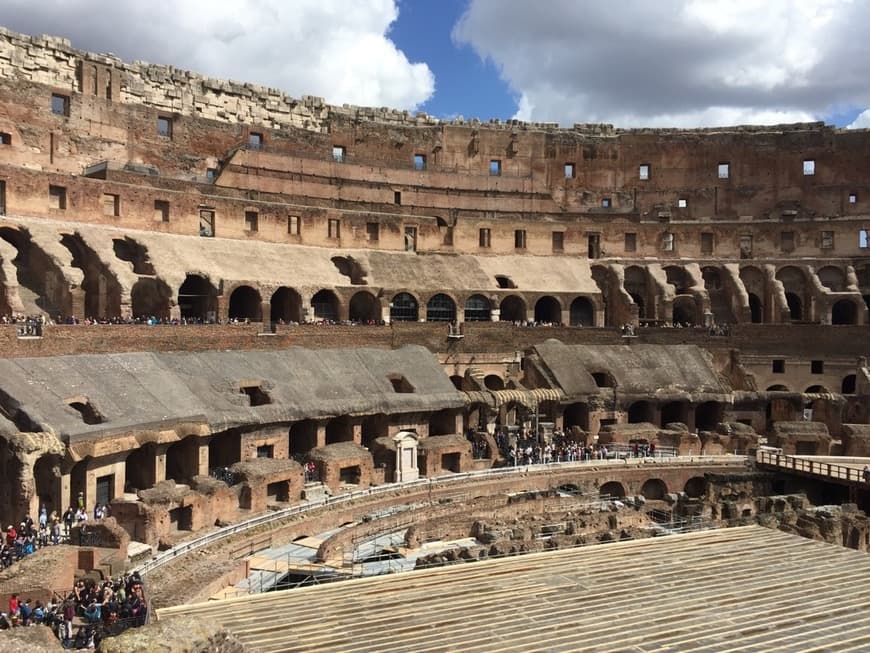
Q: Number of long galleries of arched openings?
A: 2